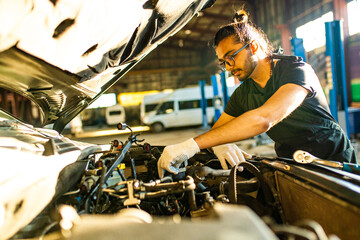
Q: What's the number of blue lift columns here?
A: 5